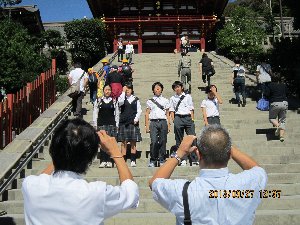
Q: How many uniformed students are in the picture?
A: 5